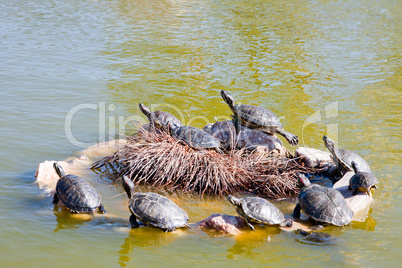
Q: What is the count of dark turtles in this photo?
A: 10